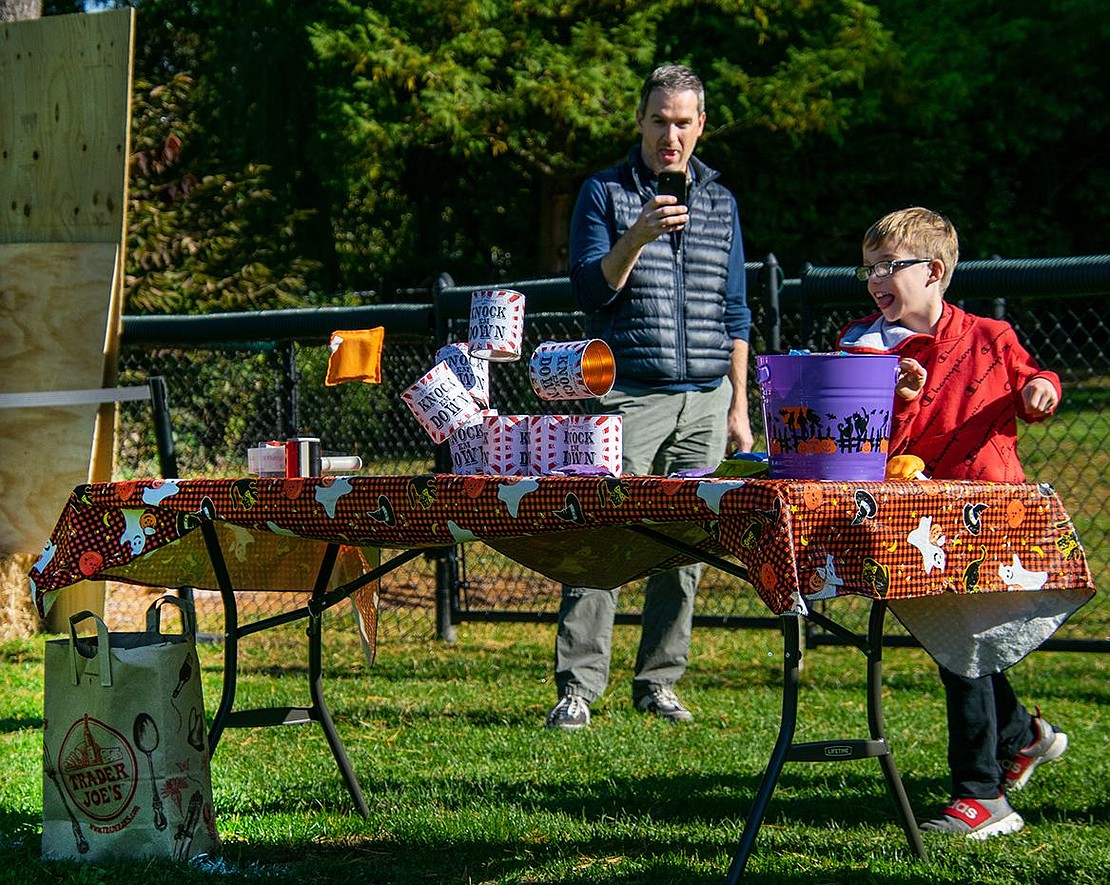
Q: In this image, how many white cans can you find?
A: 8